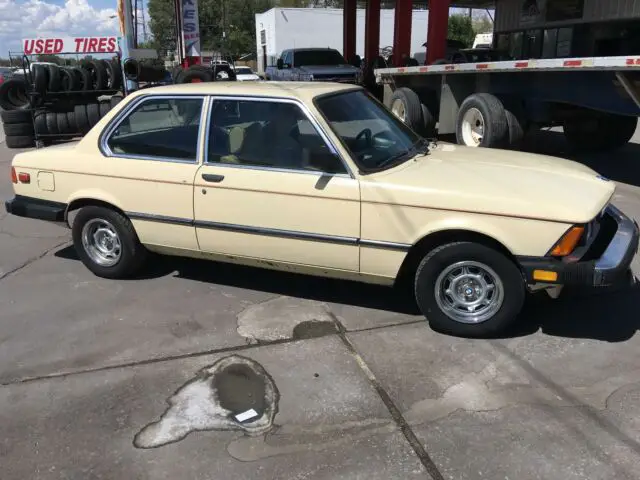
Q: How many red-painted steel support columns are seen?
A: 4